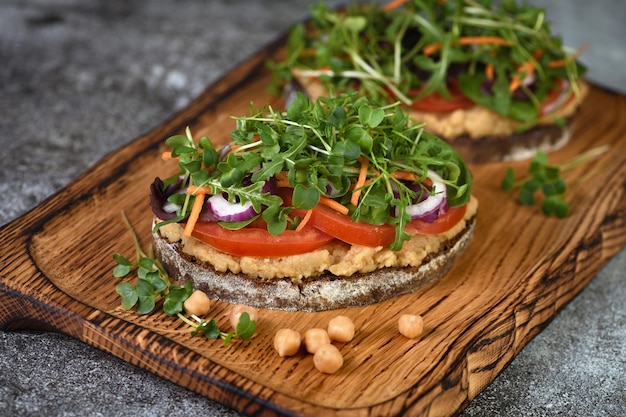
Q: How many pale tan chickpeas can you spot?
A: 7